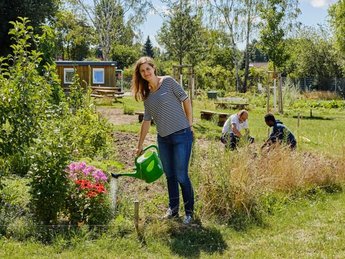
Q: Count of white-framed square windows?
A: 2